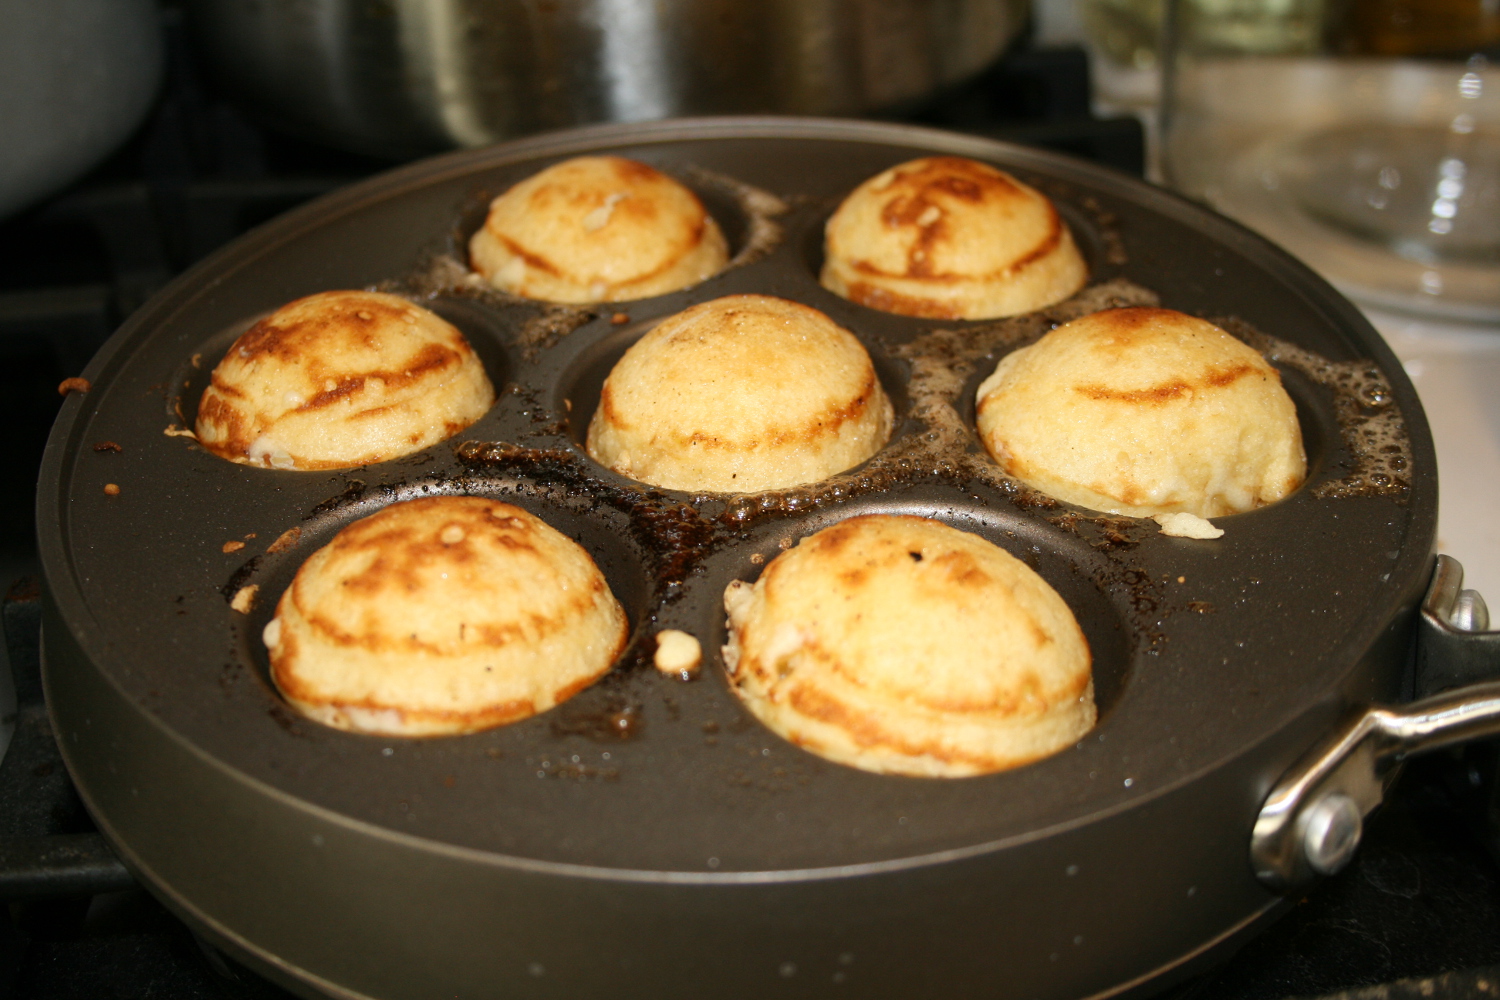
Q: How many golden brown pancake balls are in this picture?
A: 7